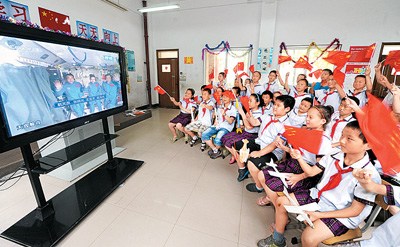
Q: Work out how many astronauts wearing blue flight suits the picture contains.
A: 3